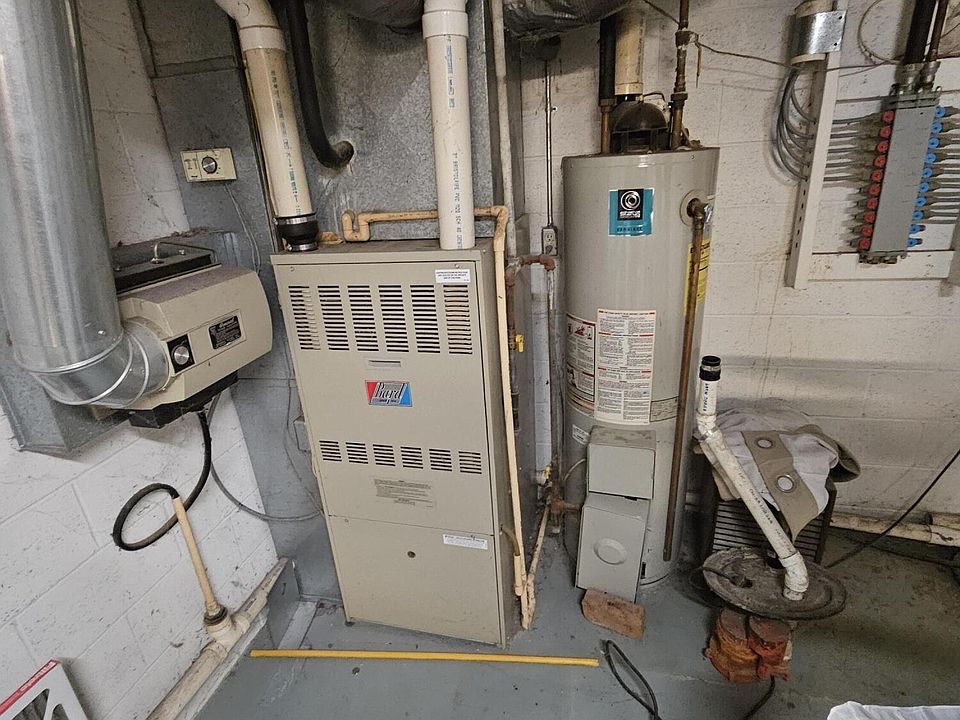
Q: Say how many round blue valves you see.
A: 10